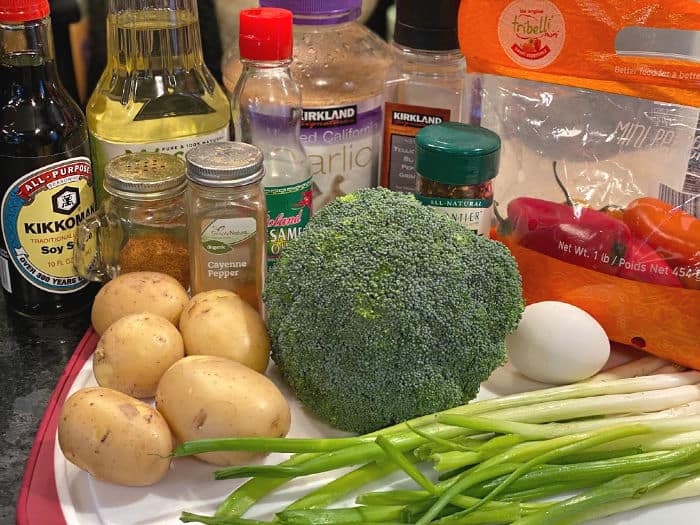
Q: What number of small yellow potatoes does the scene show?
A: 5